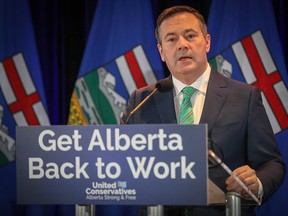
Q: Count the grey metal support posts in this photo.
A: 3